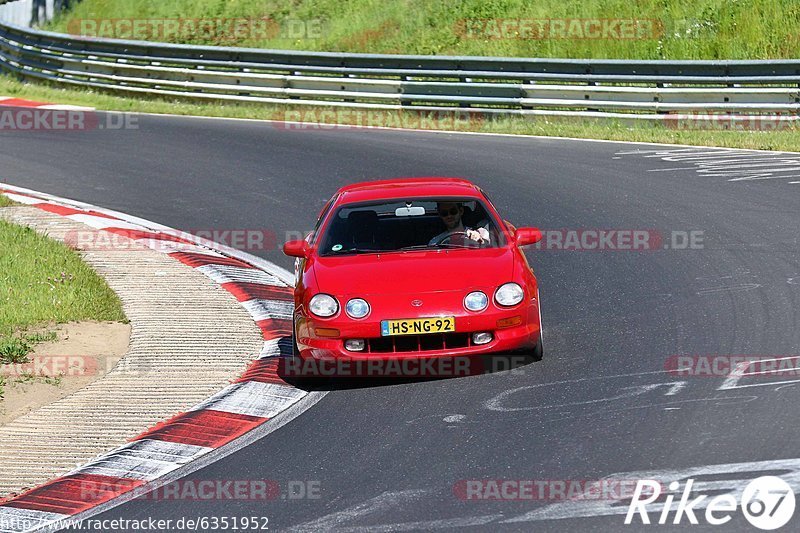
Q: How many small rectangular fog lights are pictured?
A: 2